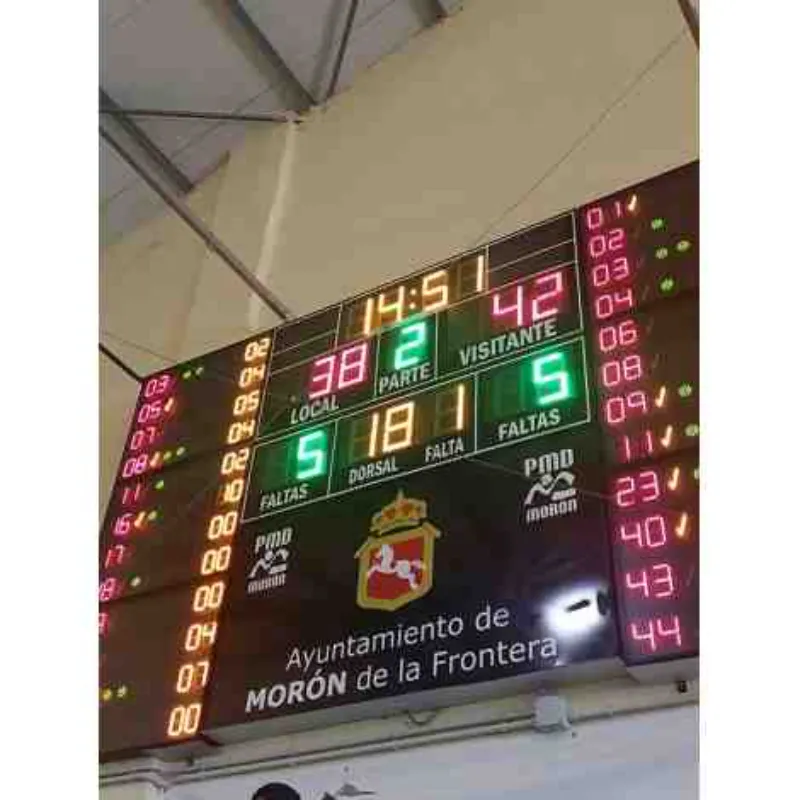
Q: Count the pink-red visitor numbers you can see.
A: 12